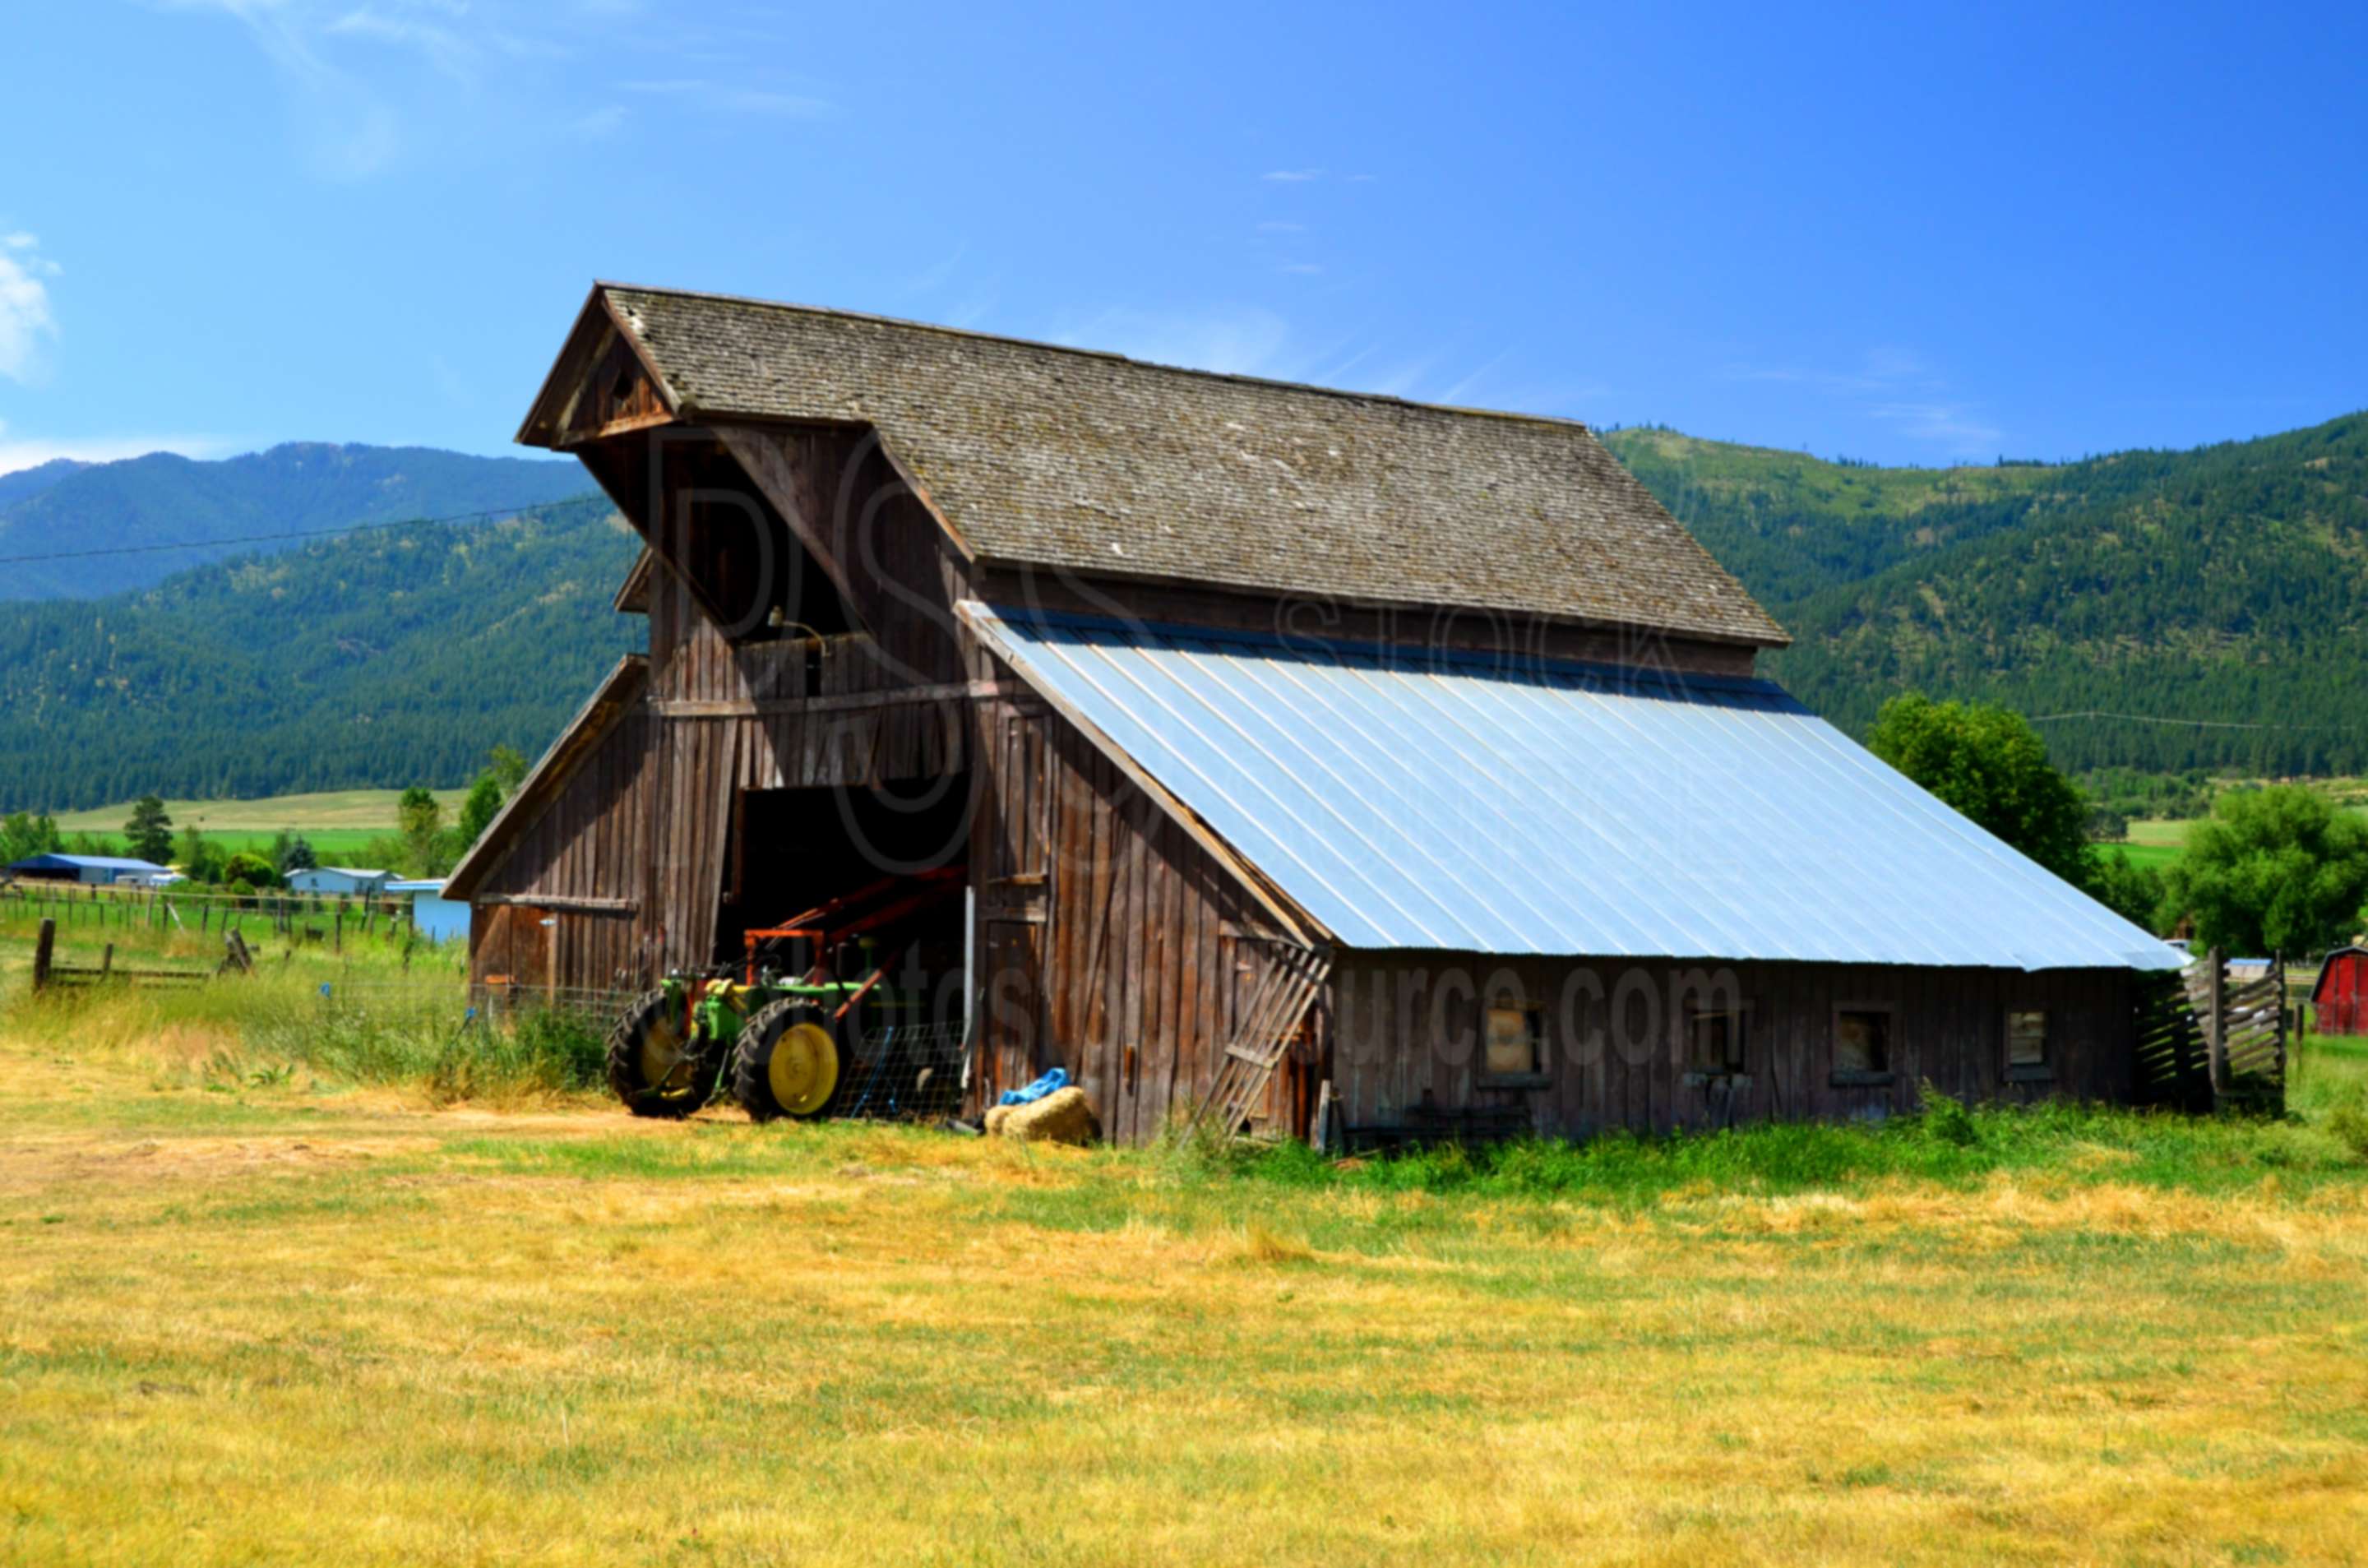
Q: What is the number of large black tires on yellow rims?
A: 2